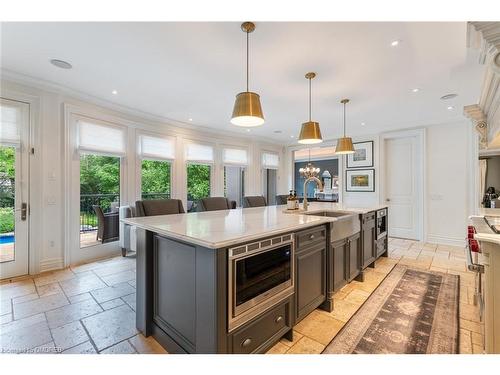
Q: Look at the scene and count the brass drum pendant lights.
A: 3